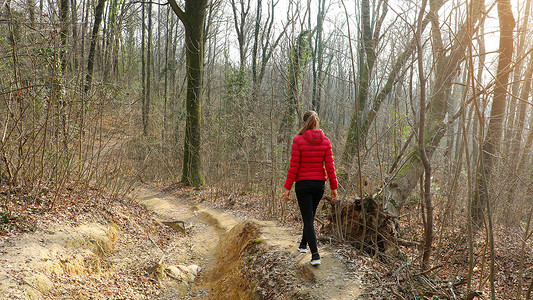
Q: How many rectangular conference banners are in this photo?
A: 0